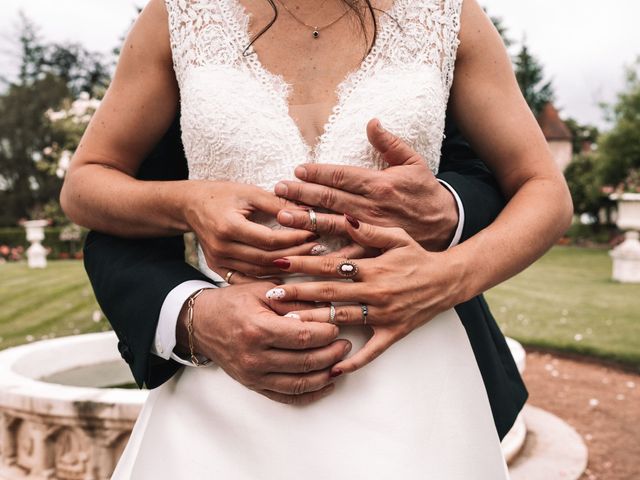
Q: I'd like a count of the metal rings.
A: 5